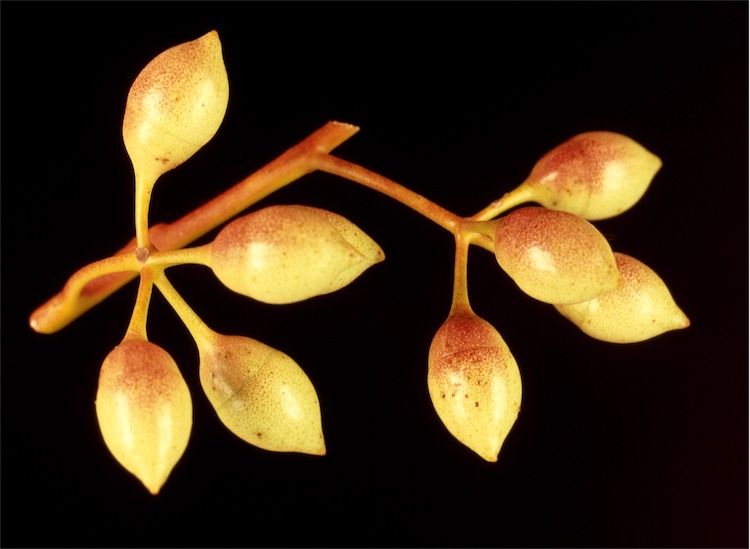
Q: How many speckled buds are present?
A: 8